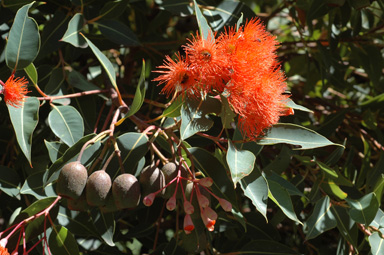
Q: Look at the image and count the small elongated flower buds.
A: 9